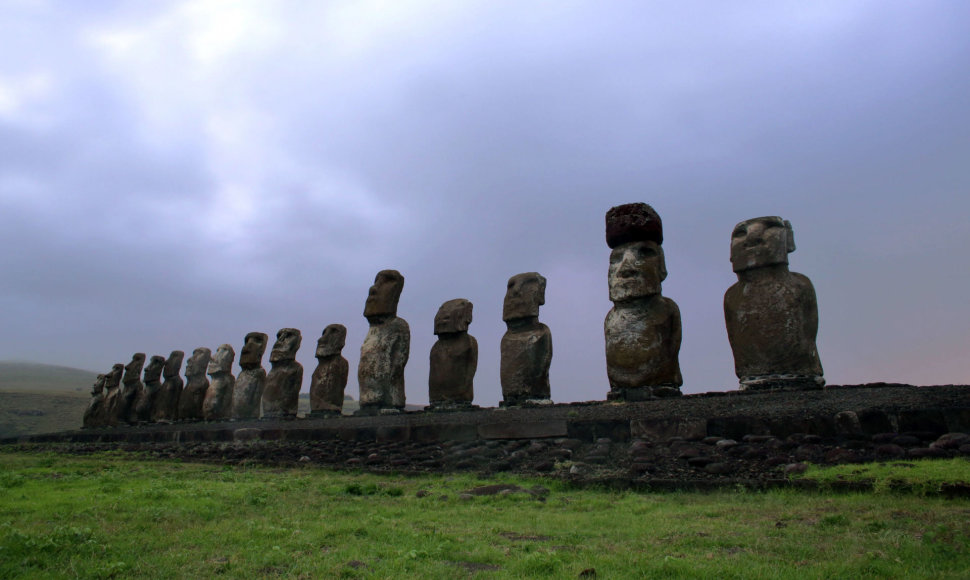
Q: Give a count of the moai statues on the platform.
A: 15